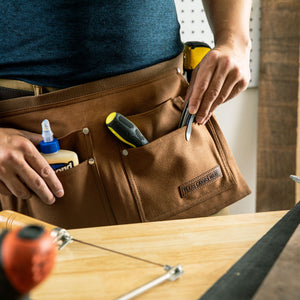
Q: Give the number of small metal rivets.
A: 4